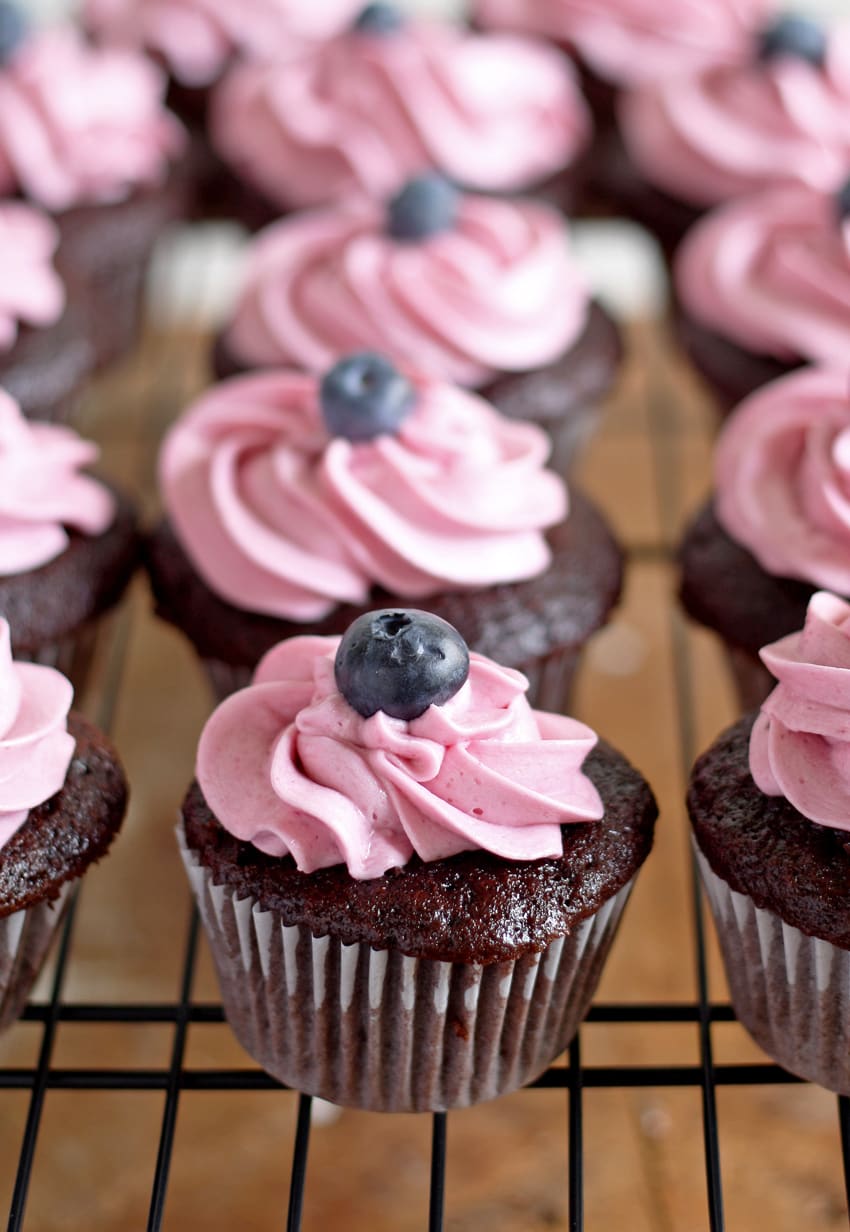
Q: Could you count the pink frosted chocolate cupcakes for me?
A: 14